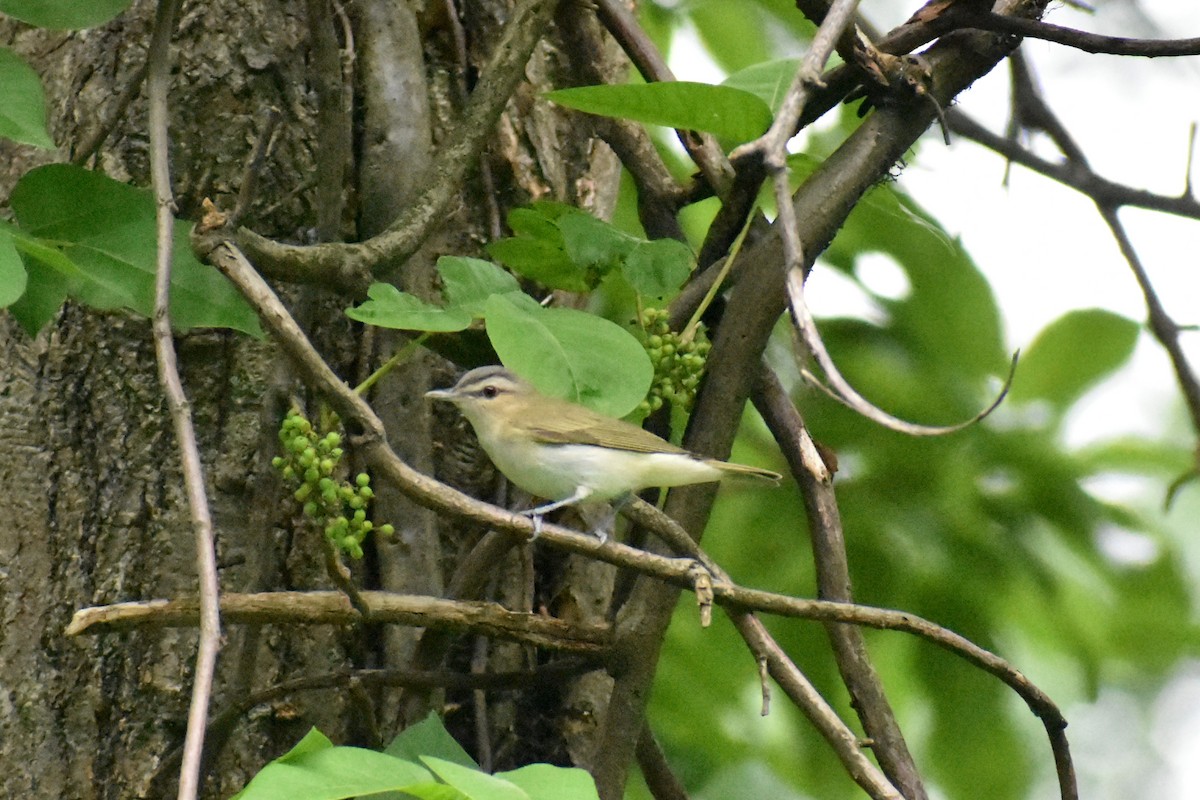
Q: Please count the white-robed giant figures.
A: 0